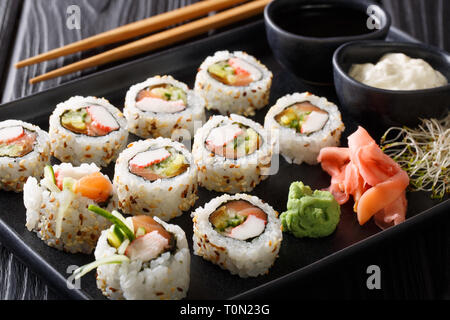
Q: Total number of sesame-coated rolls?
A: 10